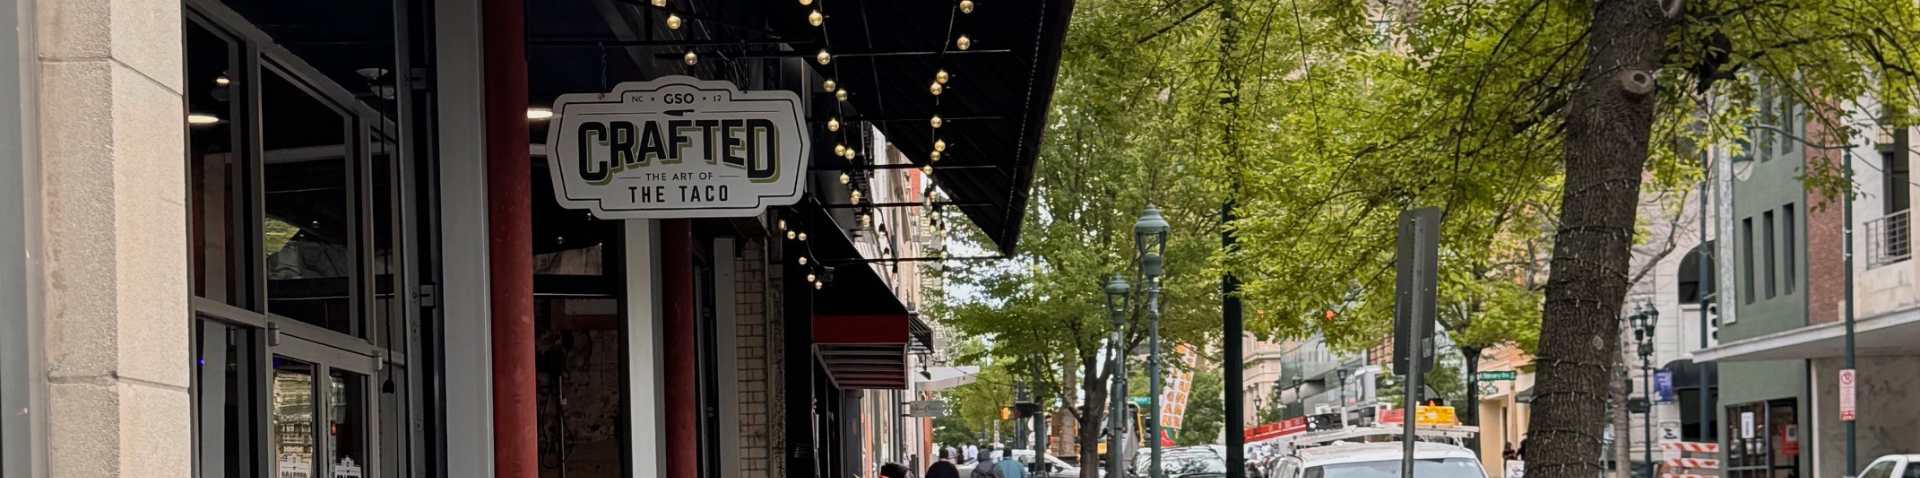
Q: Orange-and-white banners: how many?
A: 1